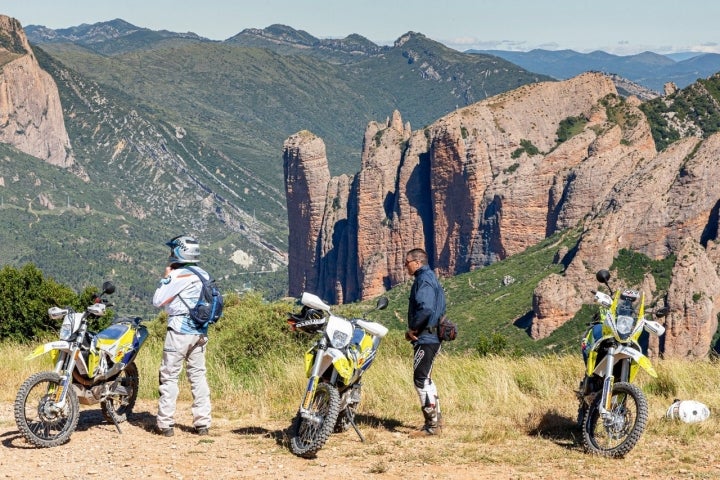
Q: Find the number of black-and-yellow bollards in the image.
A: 0